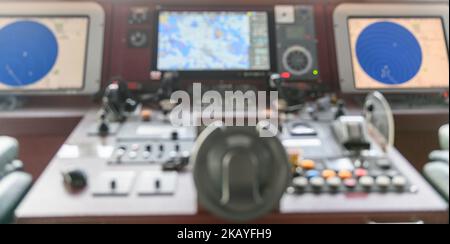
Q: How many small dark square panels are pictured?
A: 2